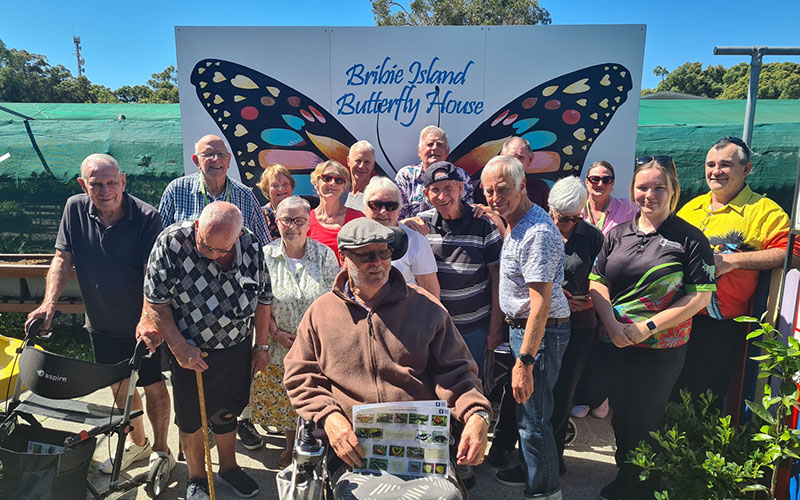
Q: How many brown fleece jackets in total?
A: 1